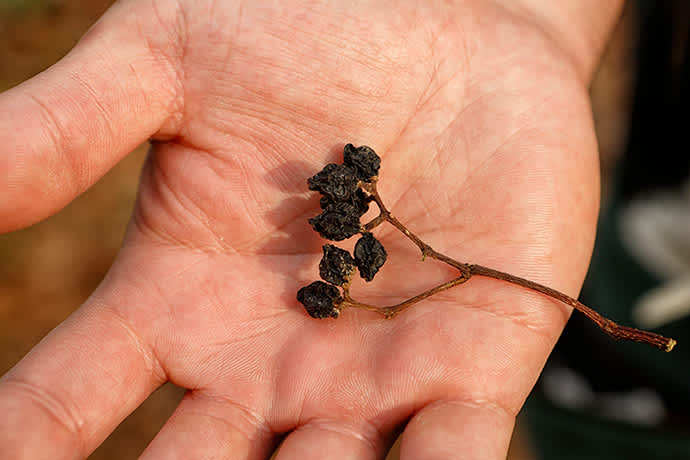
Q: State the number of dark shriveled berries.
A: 7